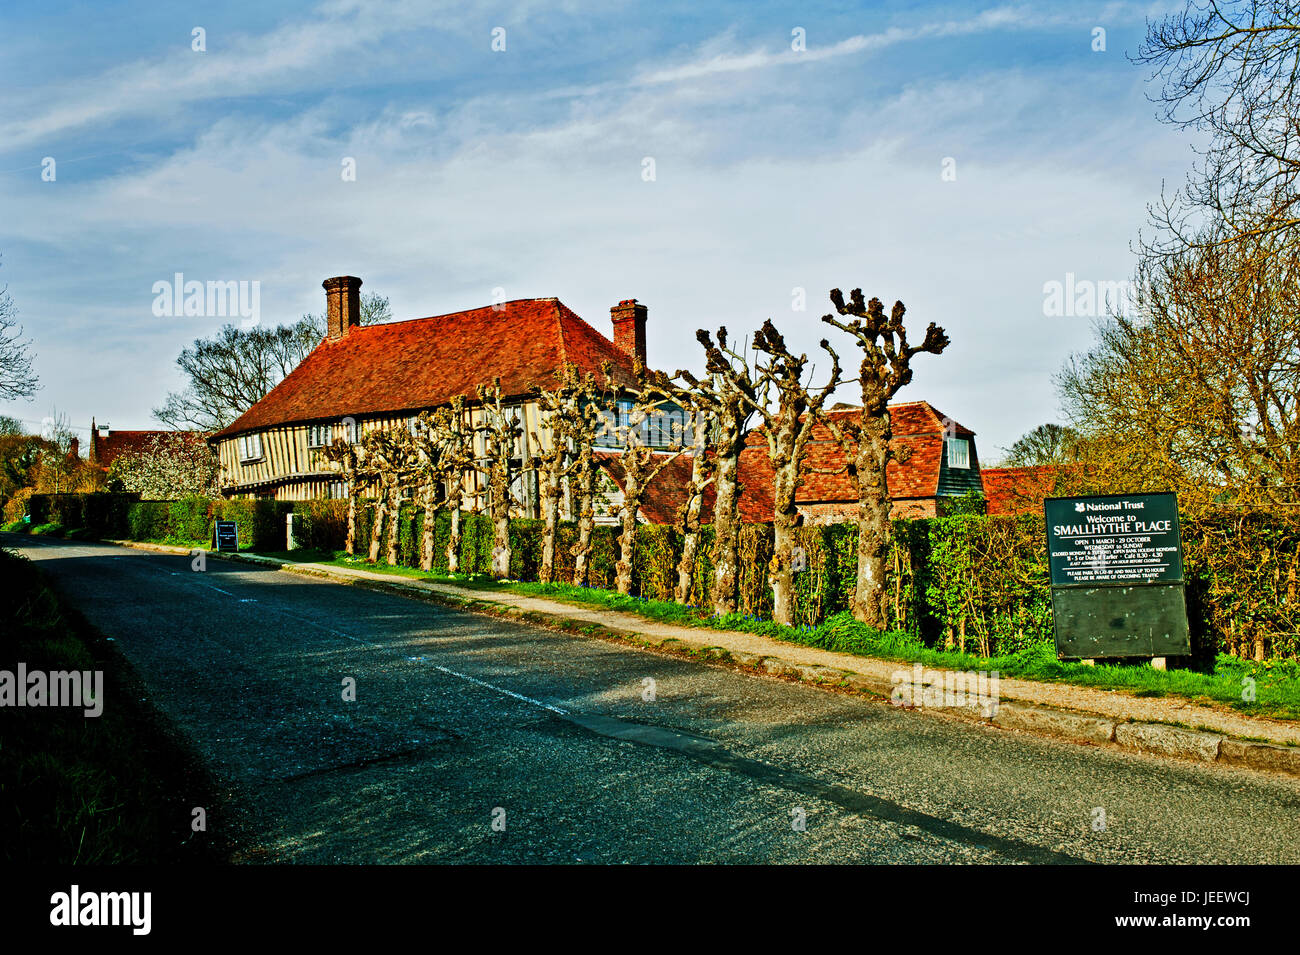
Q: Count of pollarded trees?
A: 13